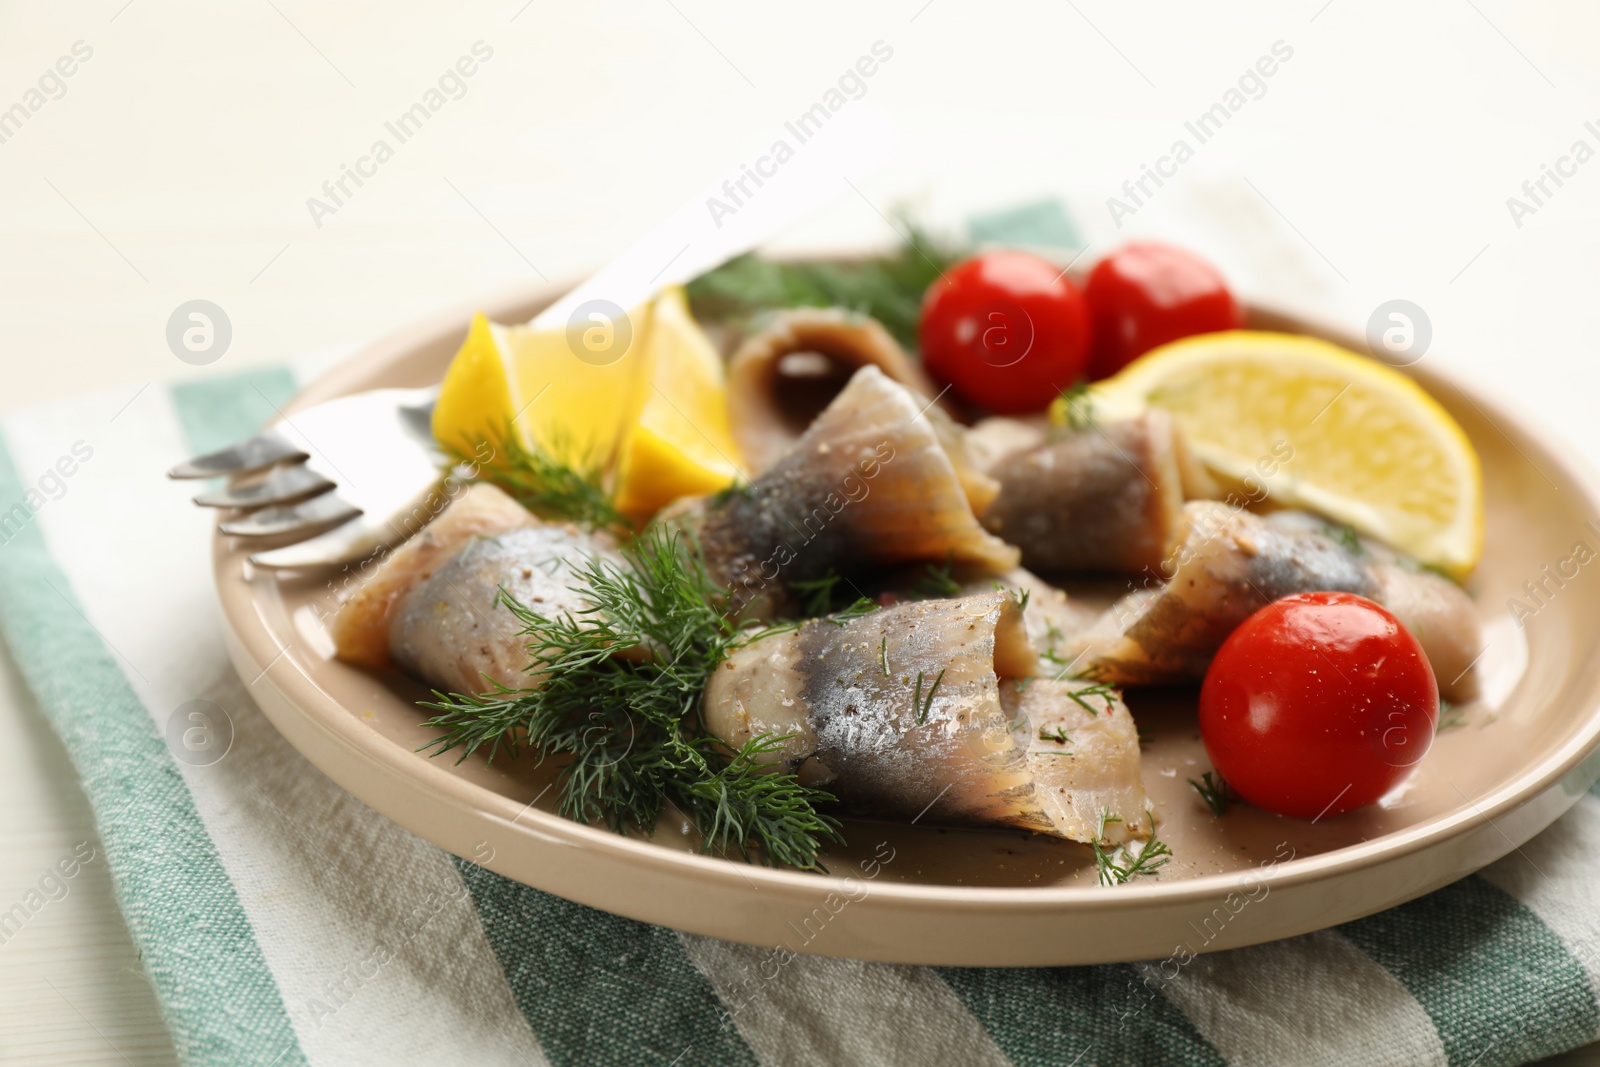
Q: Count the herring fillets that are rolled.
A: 6